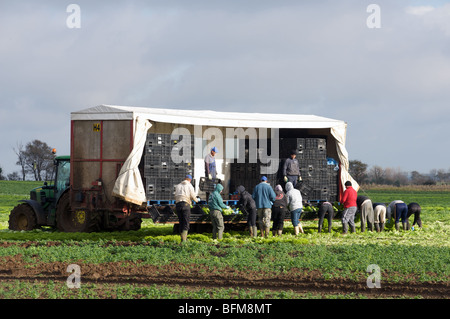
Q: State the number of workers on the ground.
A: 12